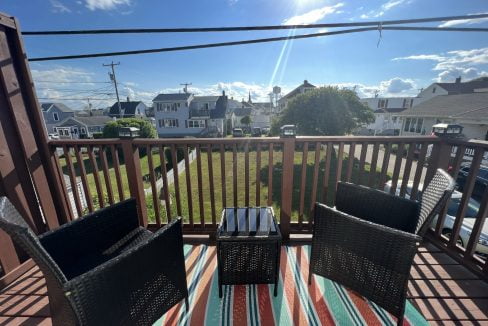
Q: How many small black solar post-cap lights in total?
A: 3